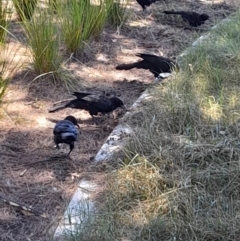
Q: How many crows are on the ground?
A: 5